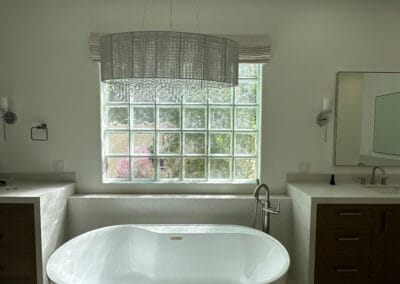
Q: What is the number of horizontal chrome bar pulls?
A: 3